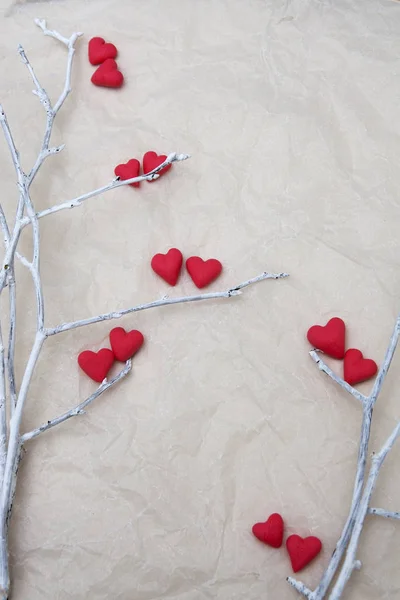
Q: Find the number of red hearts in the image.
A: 12